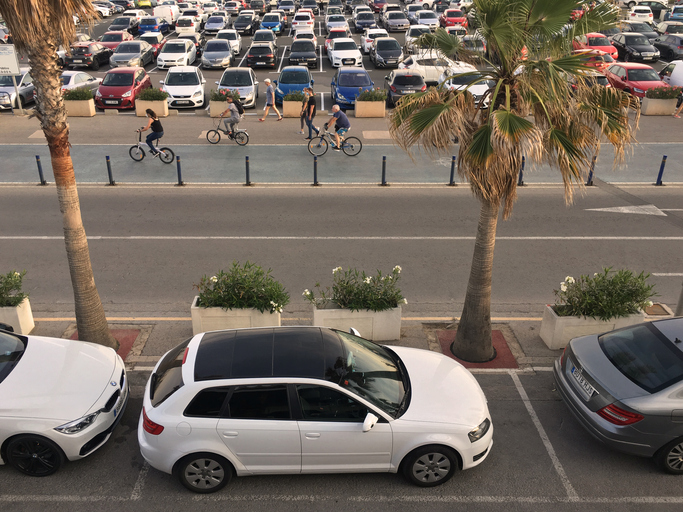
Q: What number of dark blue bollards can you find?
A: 10